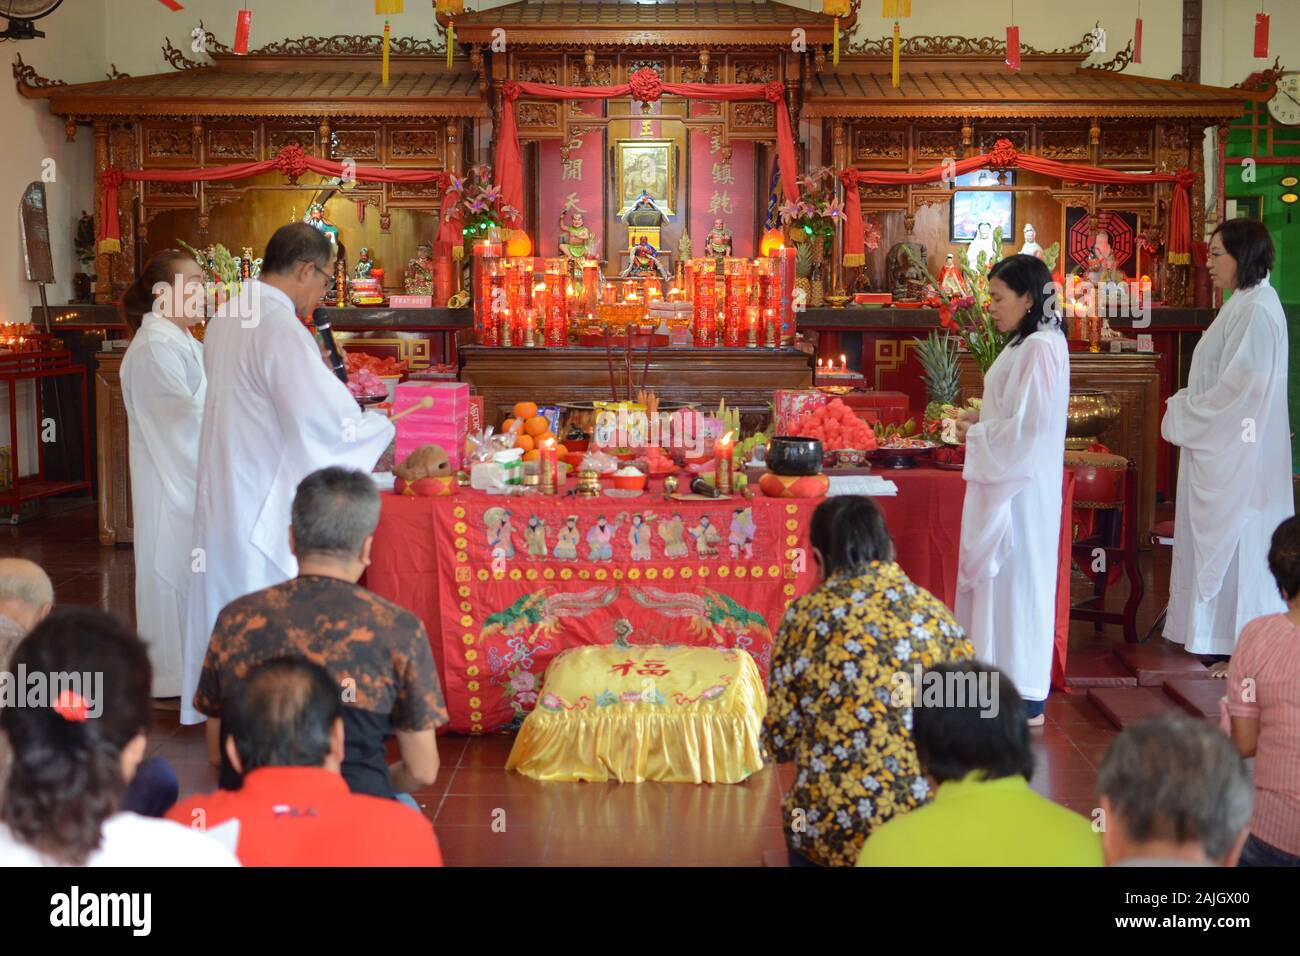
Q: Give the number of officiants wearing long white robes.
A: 4